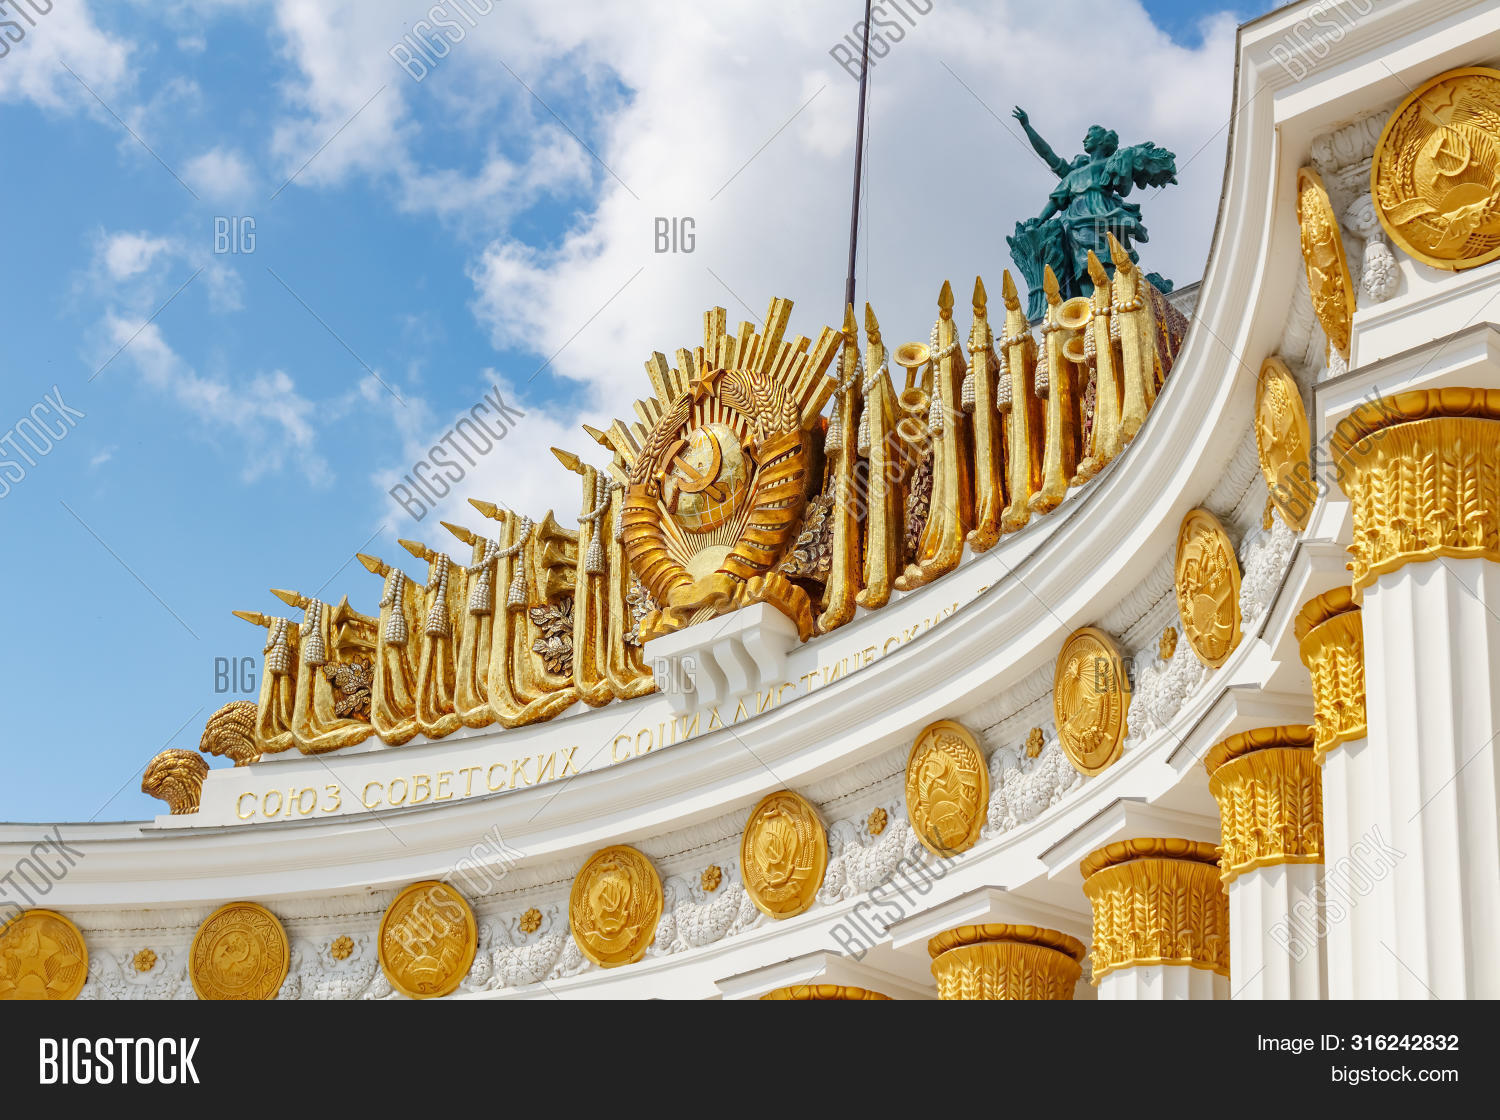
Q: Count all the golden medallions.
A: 11